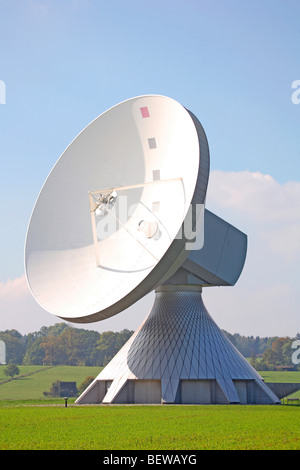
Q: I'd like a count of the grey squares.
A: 3